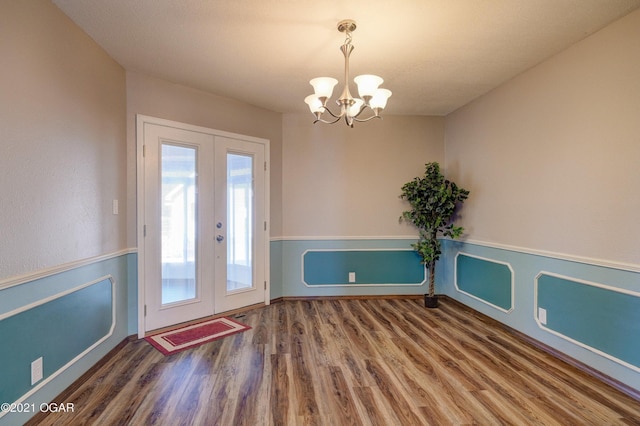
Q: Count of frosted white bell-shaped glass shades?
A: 5